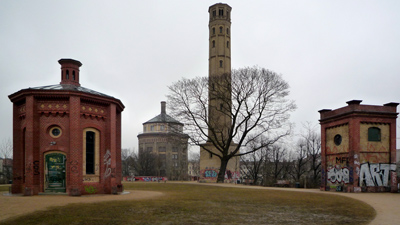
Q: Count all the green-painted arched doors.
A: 1